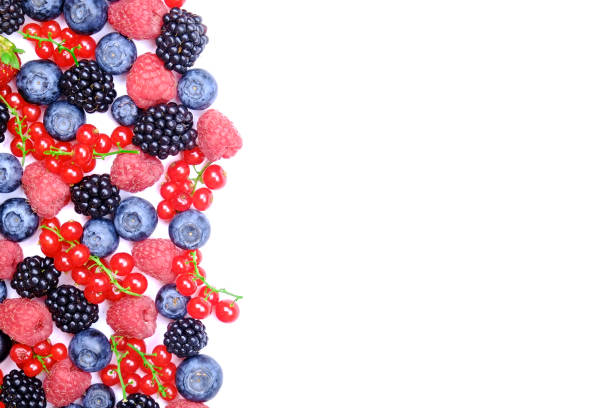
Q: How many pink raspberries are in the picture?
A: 11